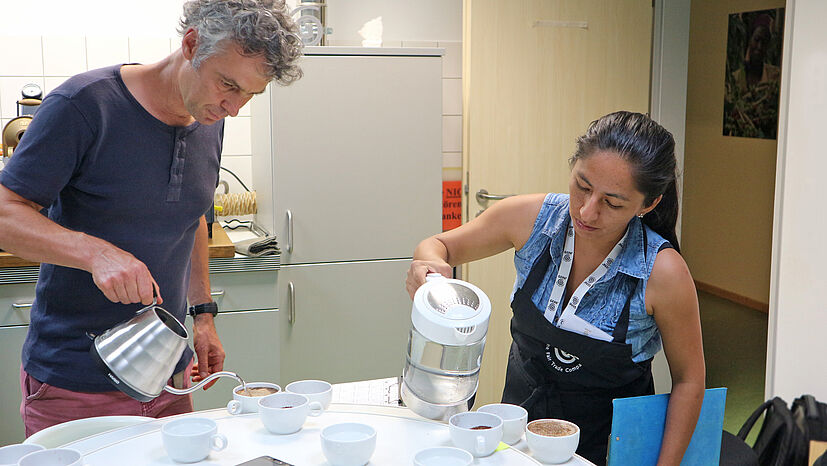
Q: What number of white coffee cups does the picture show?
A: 11